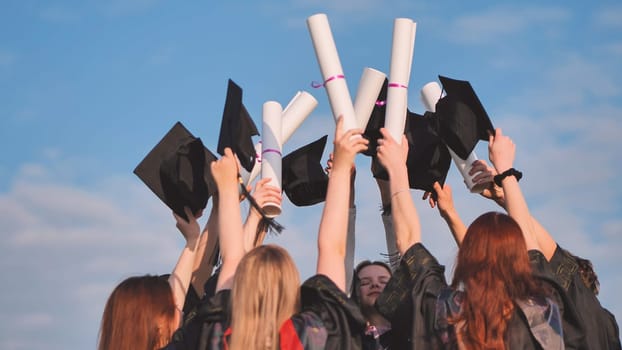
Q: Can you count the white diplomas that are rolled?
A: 6